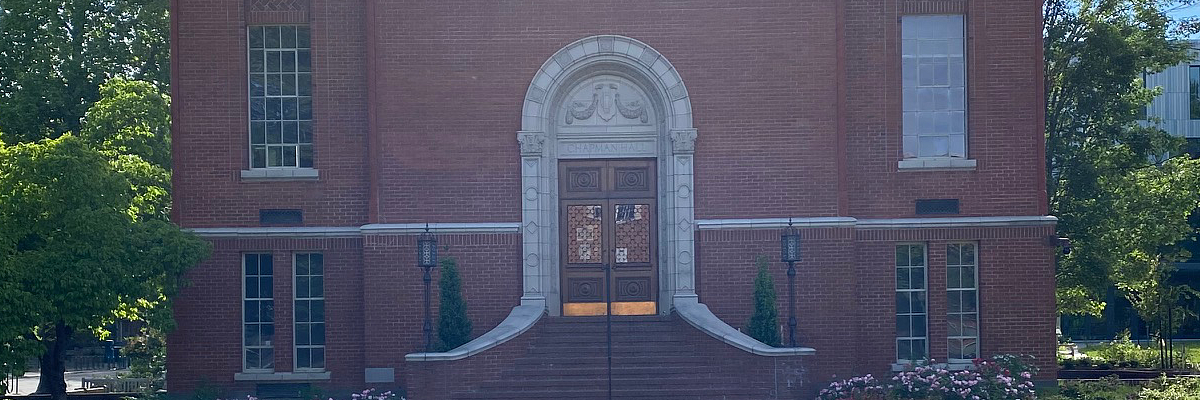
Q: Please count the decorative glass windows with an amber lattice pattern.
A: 2